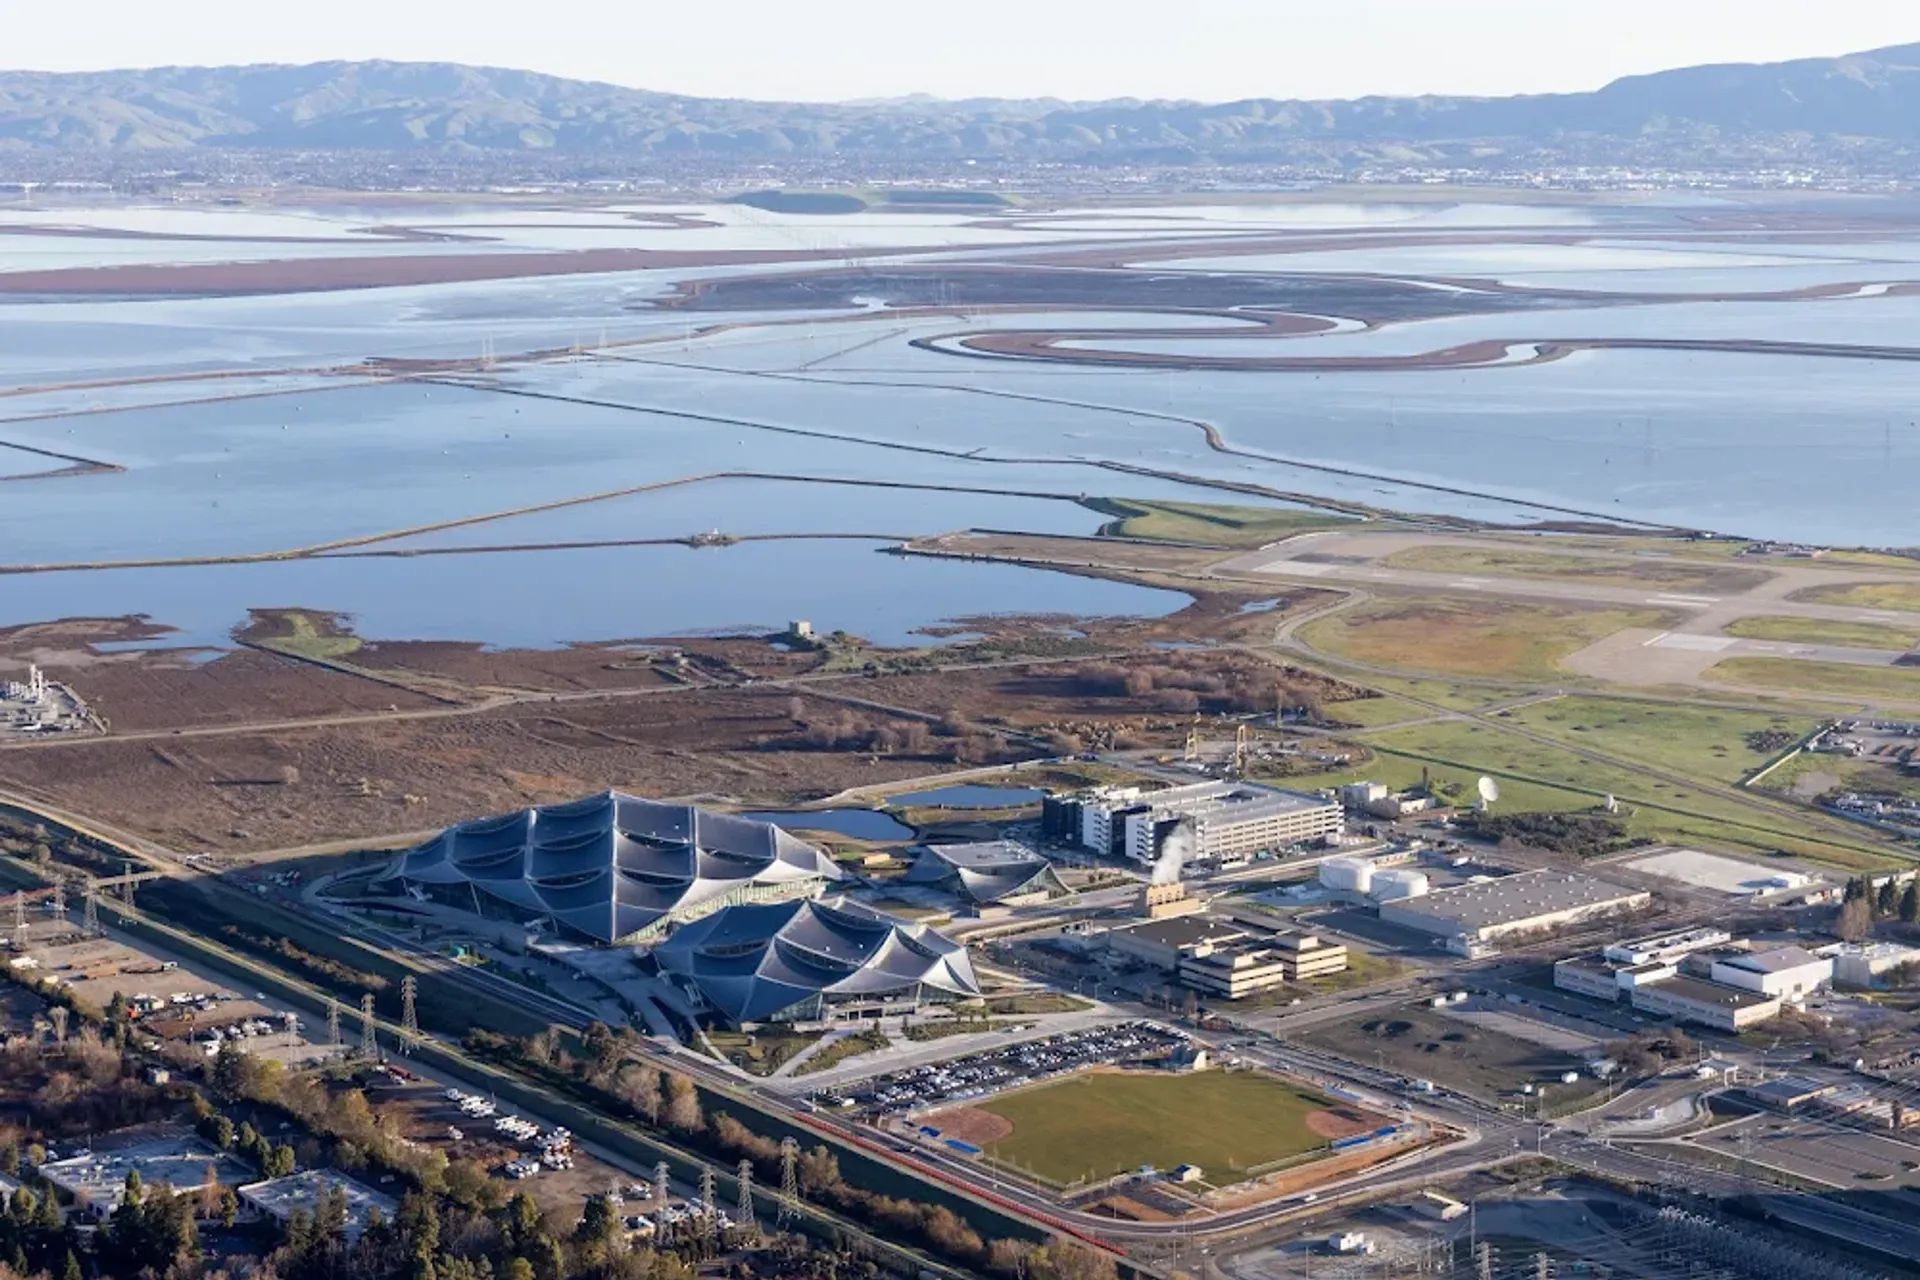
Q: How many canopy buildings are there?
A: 3